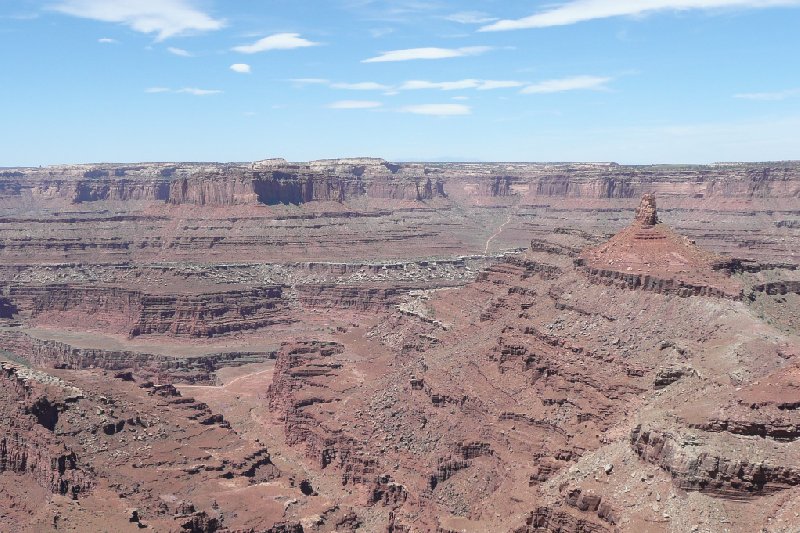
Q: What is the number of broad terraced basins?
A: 1